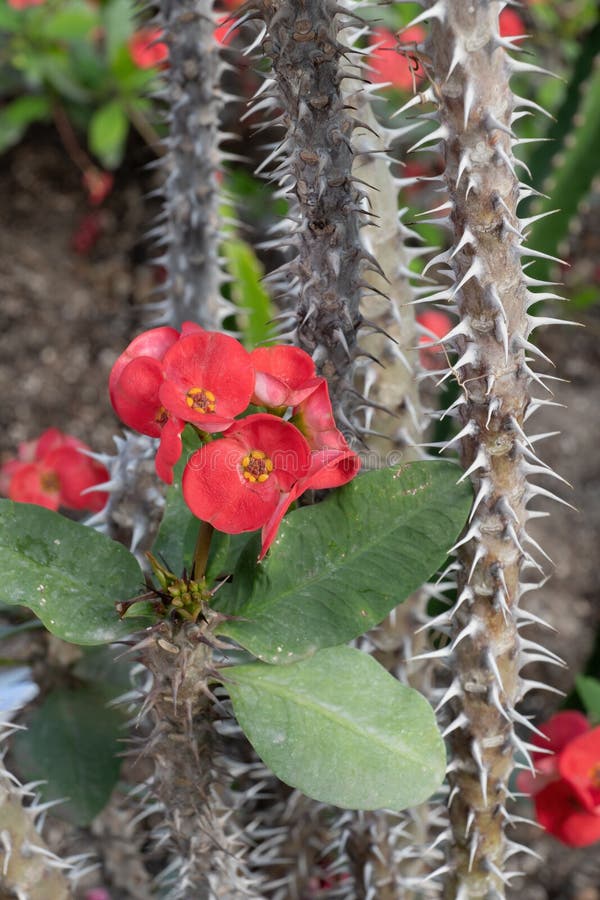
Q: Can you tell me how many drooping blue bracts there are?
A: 0